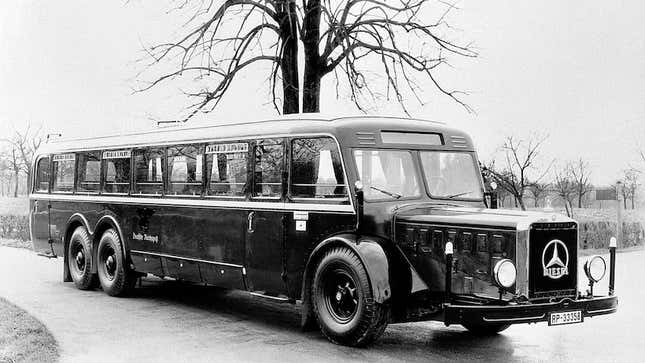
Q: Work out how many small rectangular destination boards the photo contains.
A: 3